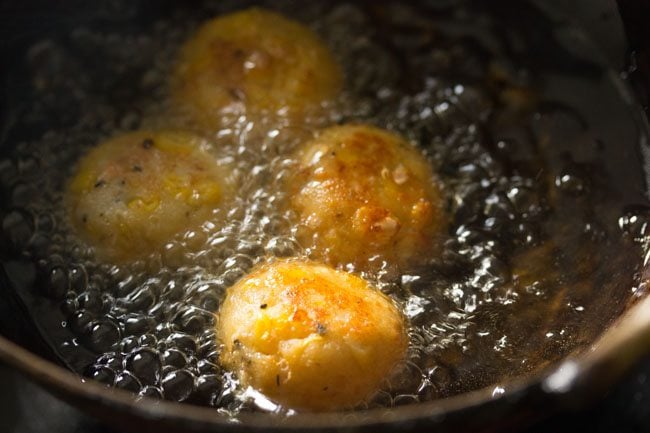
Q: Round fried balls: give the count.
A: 4